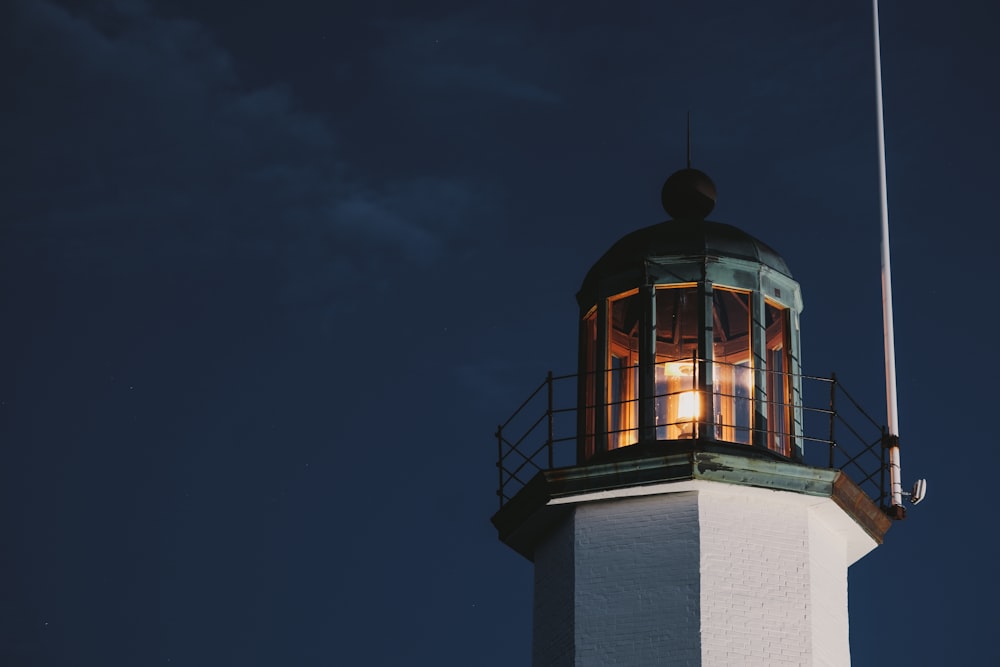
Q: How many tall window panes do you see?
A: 5